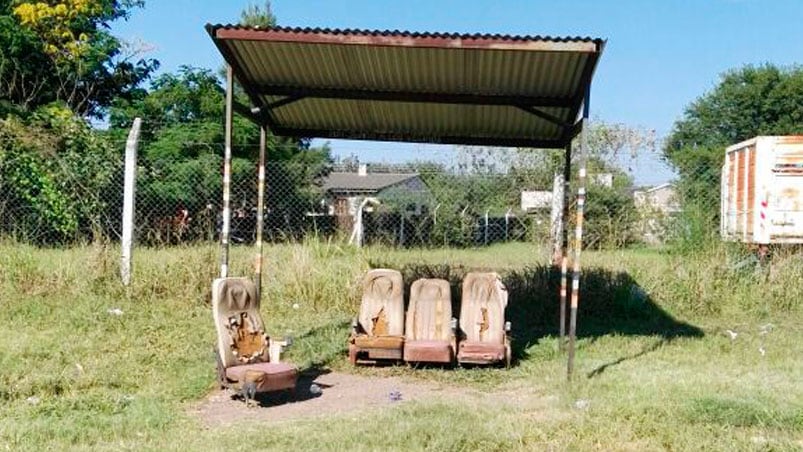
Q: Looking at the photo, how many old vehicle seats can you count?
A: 4